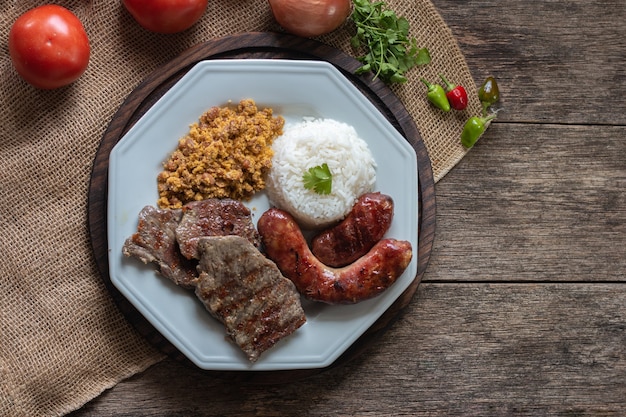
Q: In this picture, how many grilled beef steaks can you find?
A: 3